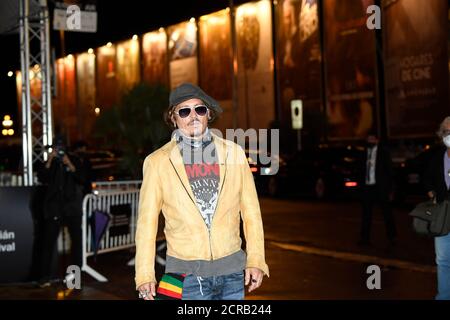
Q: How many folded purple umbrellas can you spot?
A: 1